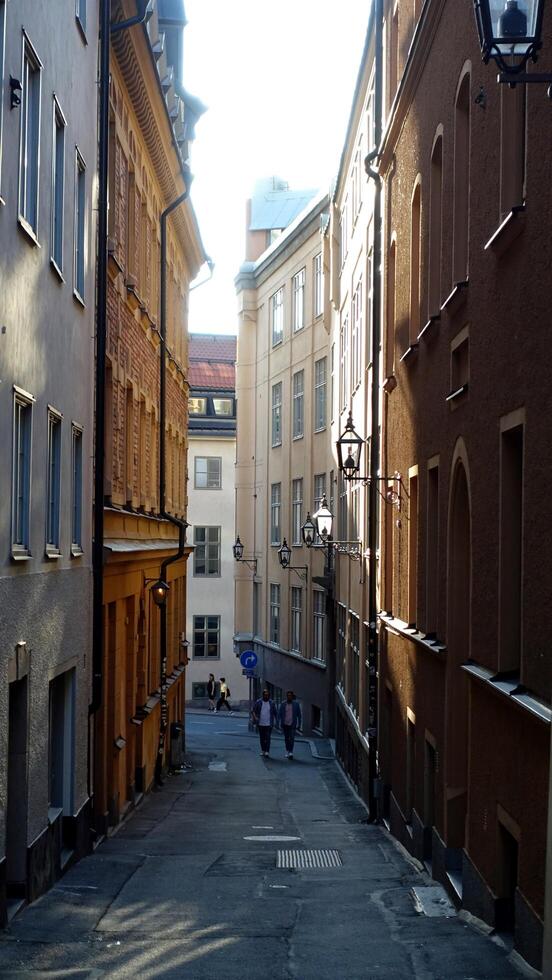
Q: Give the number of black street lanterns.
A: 7